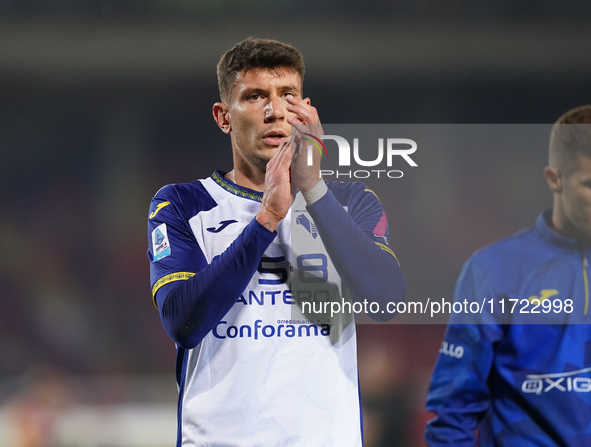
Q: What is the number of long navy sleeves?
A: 2